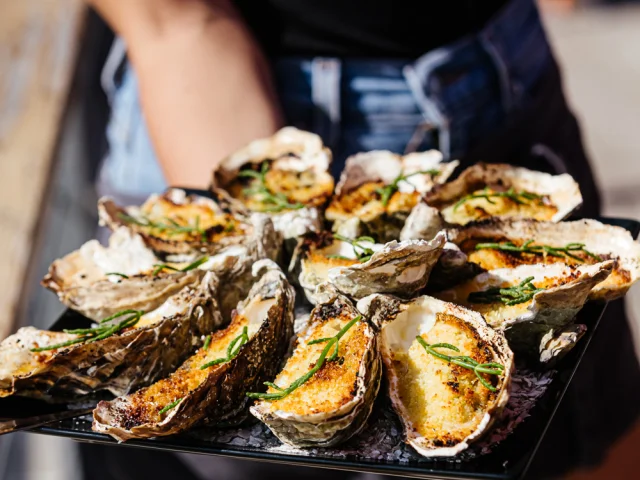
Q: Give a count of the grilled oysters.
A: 12